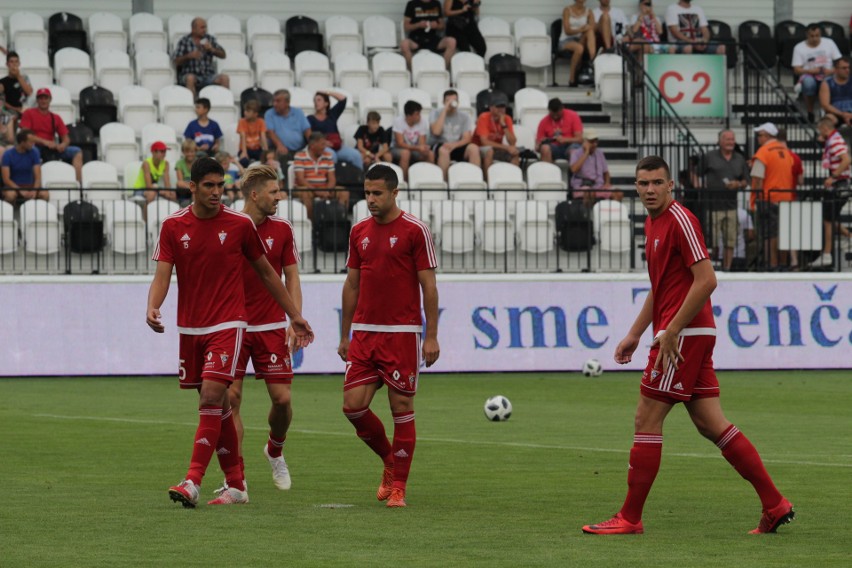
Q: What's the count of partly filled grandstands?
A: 1